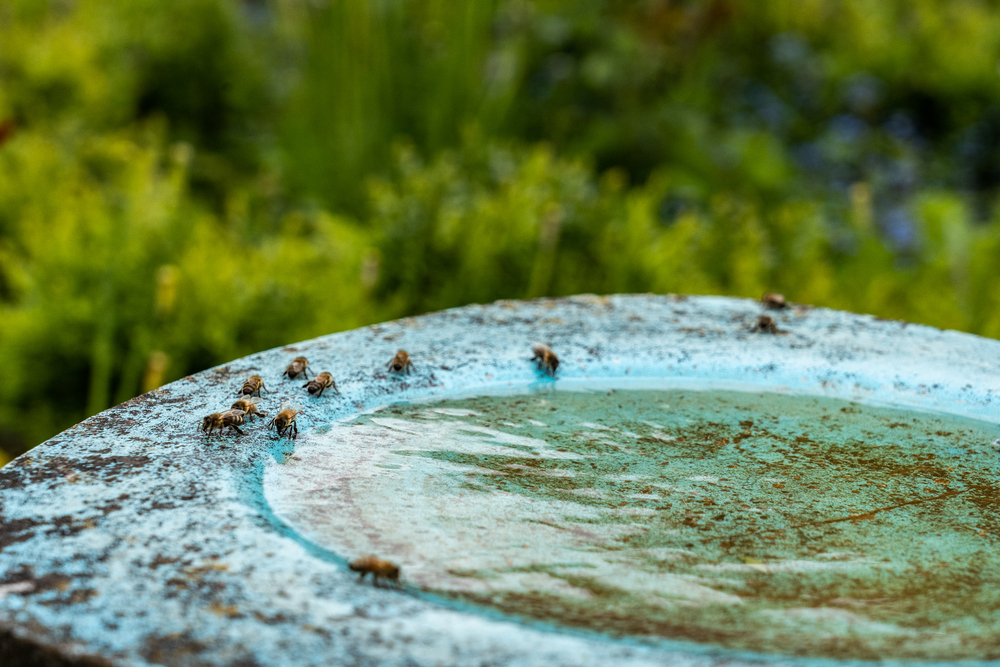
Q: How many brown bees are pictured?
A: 11